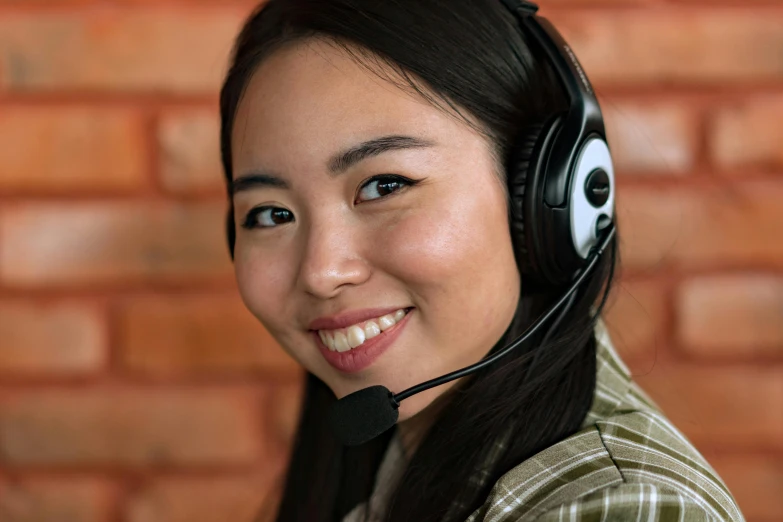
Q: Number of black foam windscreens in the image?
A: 1